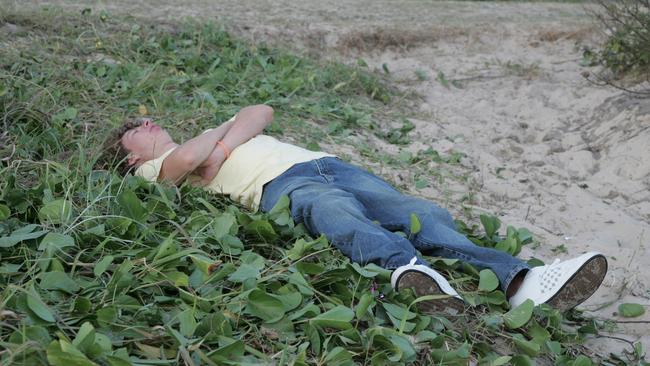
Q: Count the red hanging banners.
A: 0